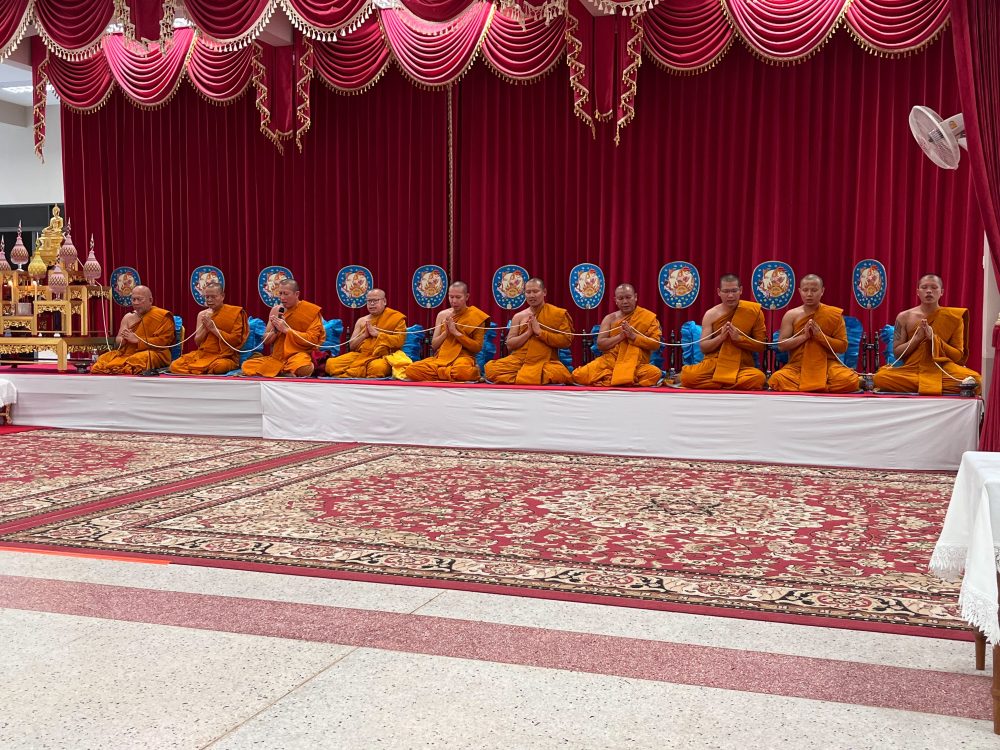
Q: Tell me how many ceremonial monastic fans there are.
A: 10